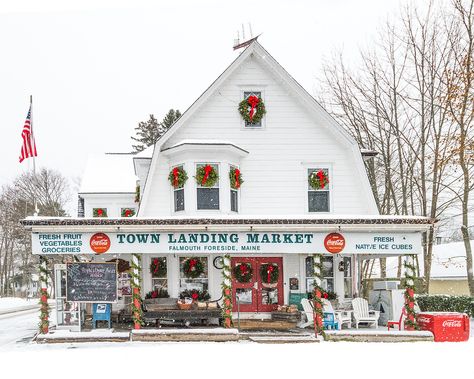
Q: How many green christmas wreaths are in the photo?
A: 11